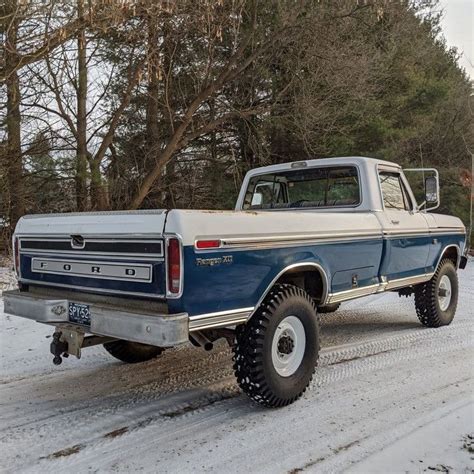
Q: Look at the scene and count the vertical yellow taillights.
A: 0